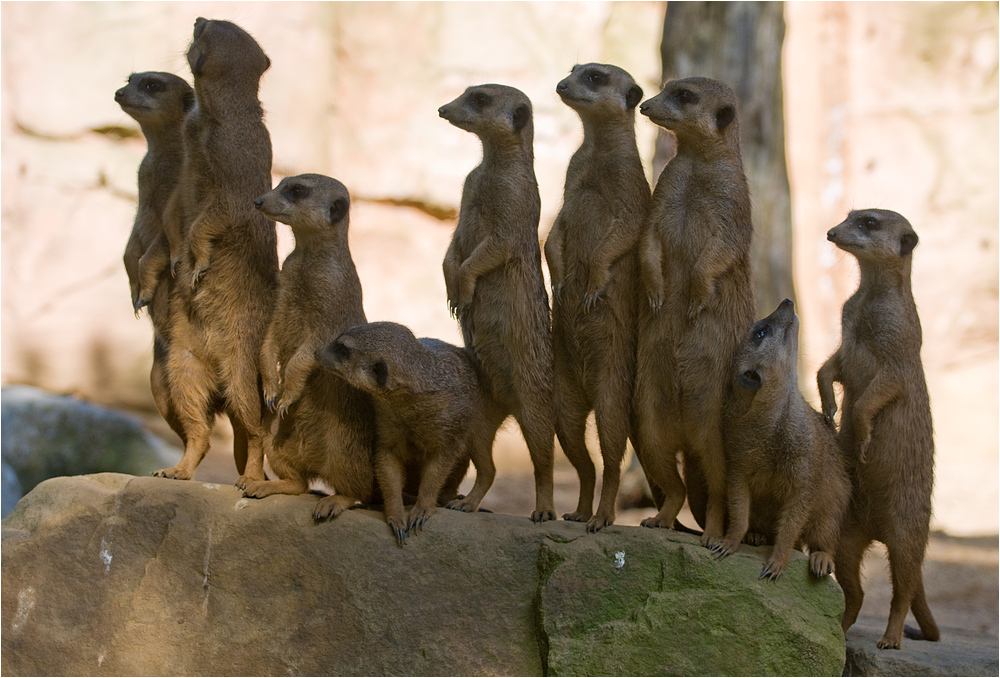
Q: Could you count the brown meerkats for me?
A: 9